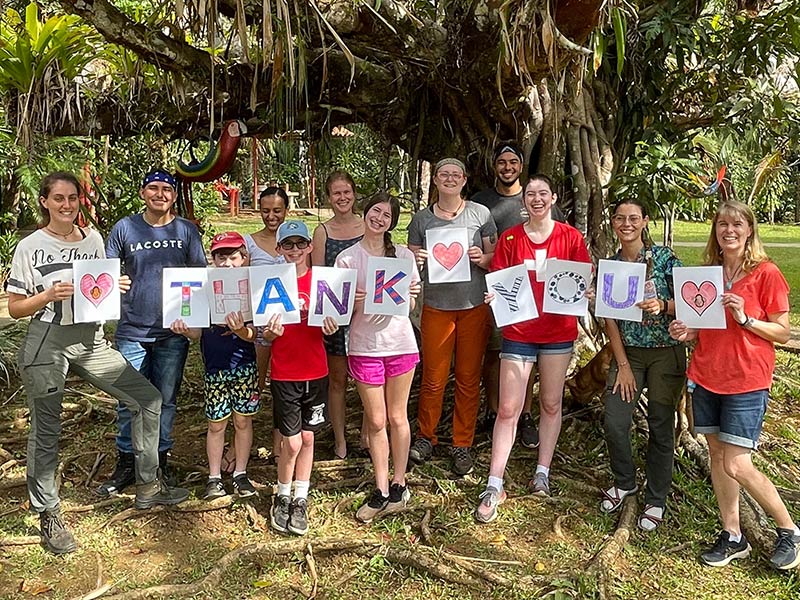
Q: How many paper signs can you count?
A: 11